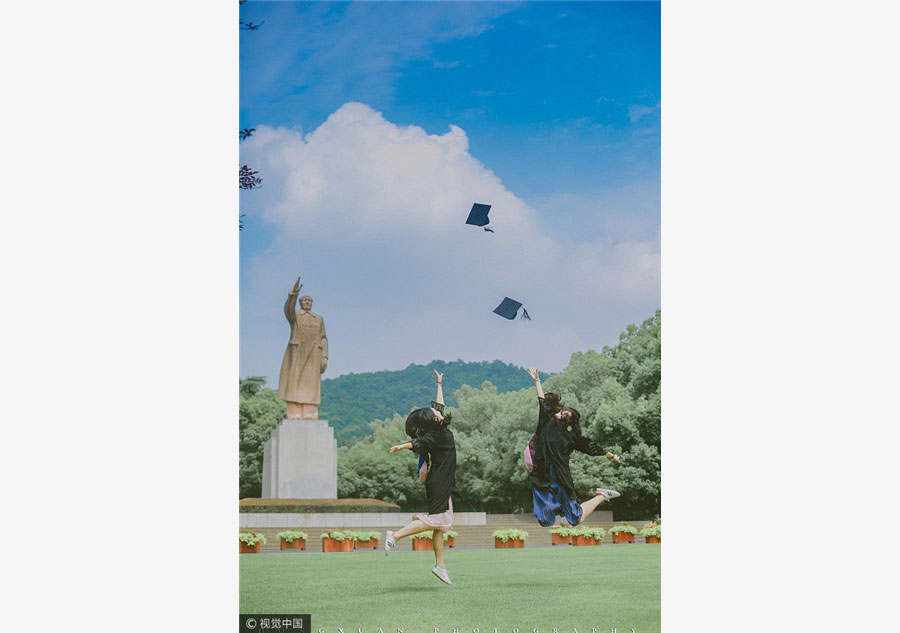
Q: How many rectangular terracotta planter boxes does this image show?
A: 11